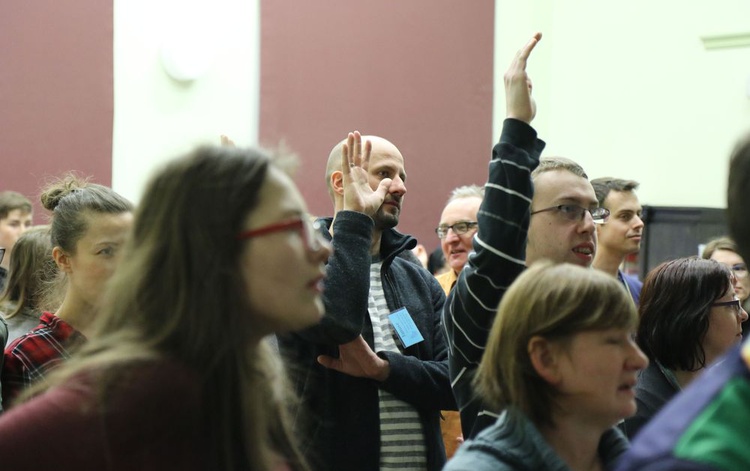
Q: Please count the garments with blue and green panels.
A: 1